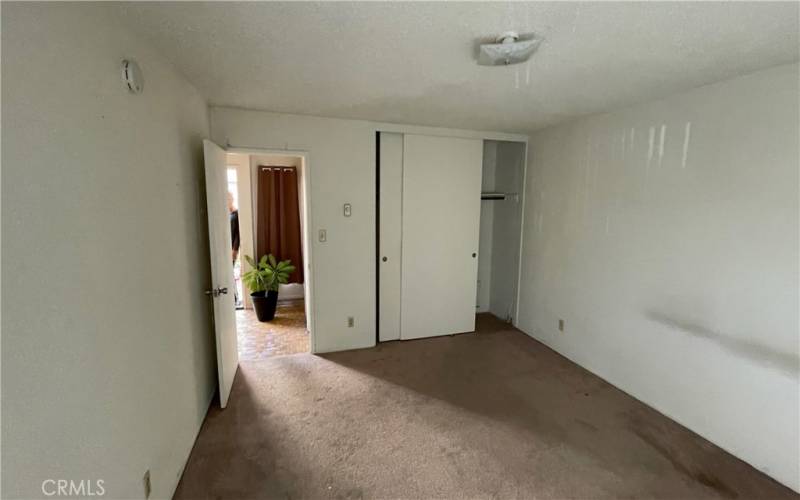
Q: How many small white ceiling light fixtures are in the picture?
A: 1